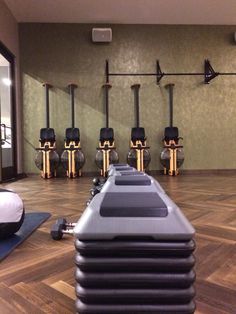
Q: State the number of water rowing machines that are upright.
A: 5